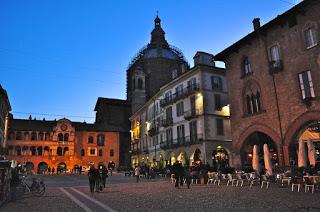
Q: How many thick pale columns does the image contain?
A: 4